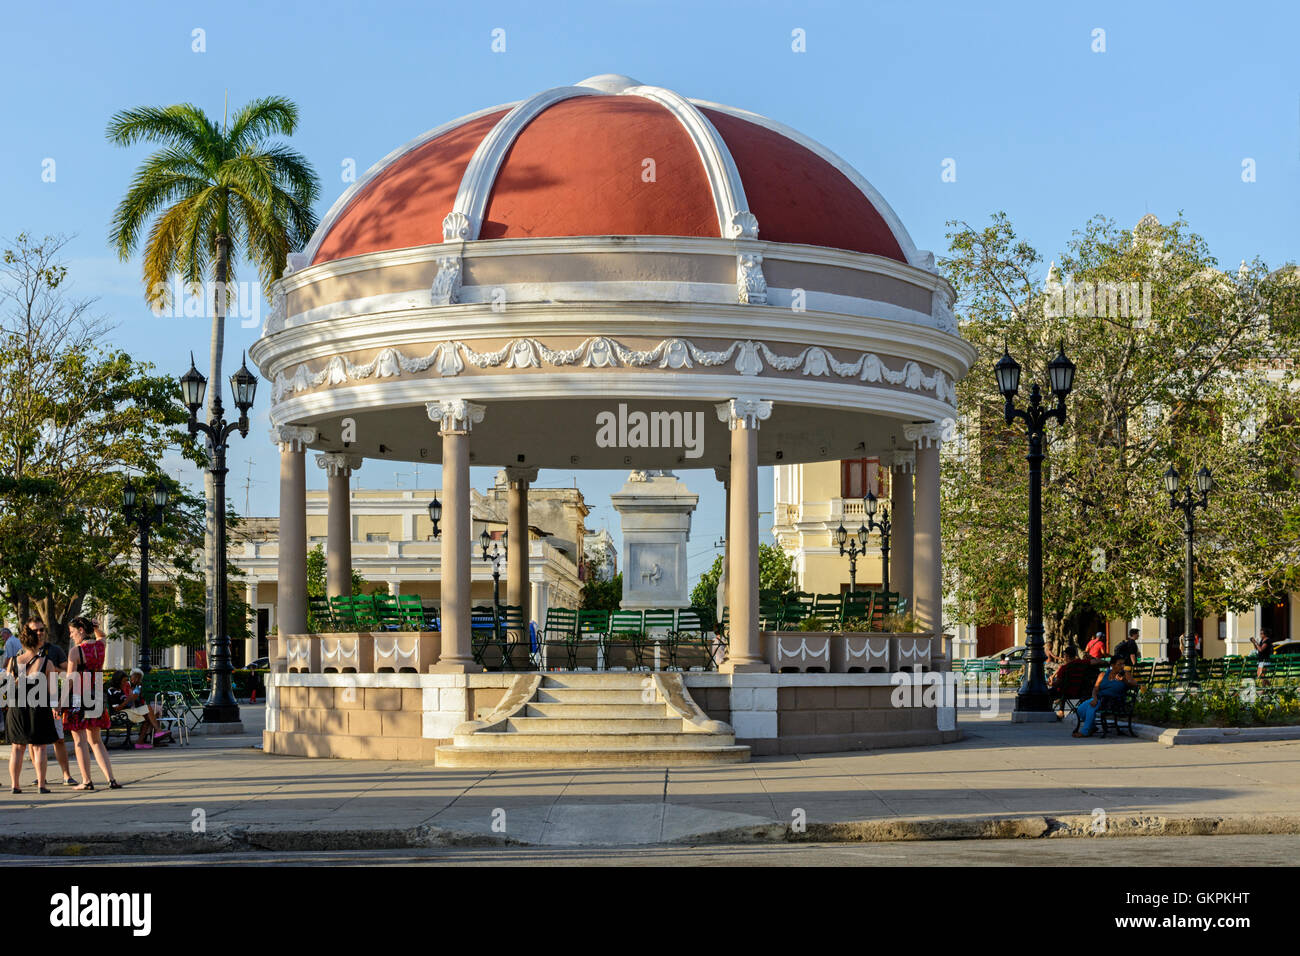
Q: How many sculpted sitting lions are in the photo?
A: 0